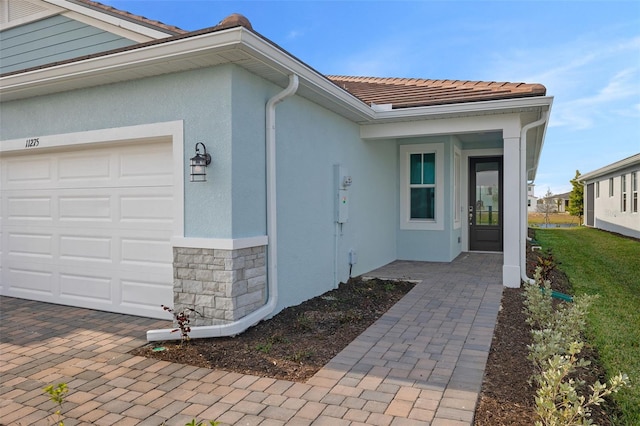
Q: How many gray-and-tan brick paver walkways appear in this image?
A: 1